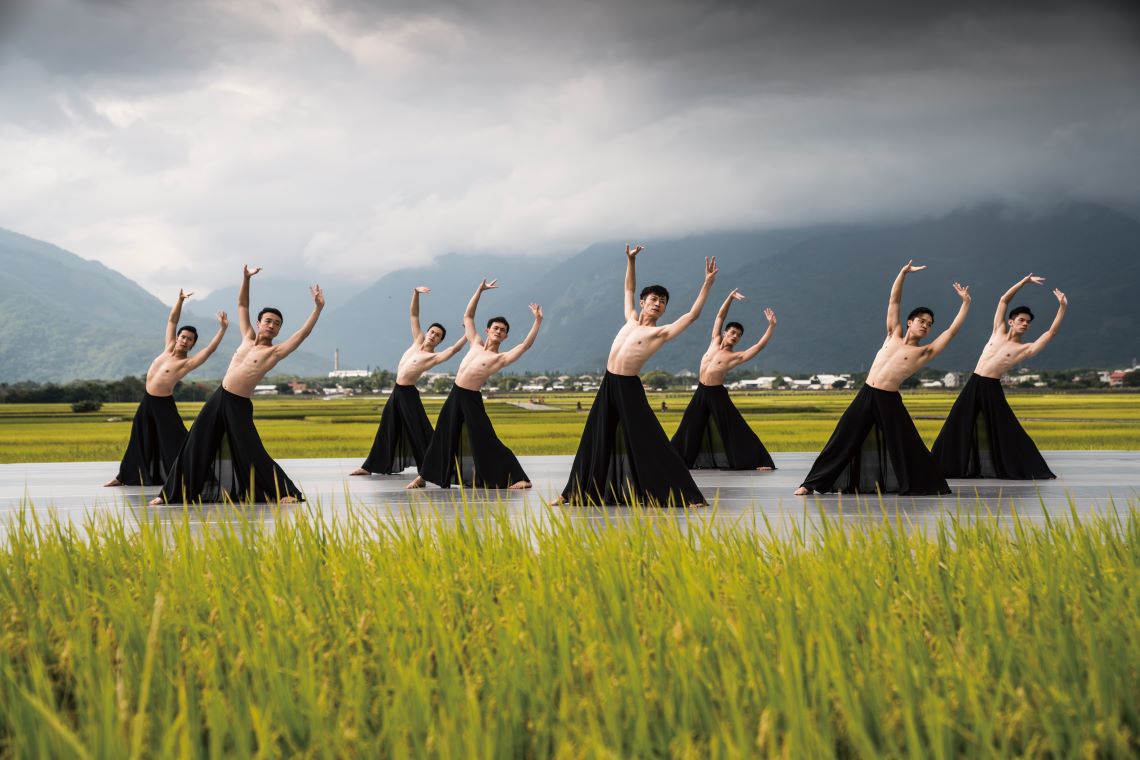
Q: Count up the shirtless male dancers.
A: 8